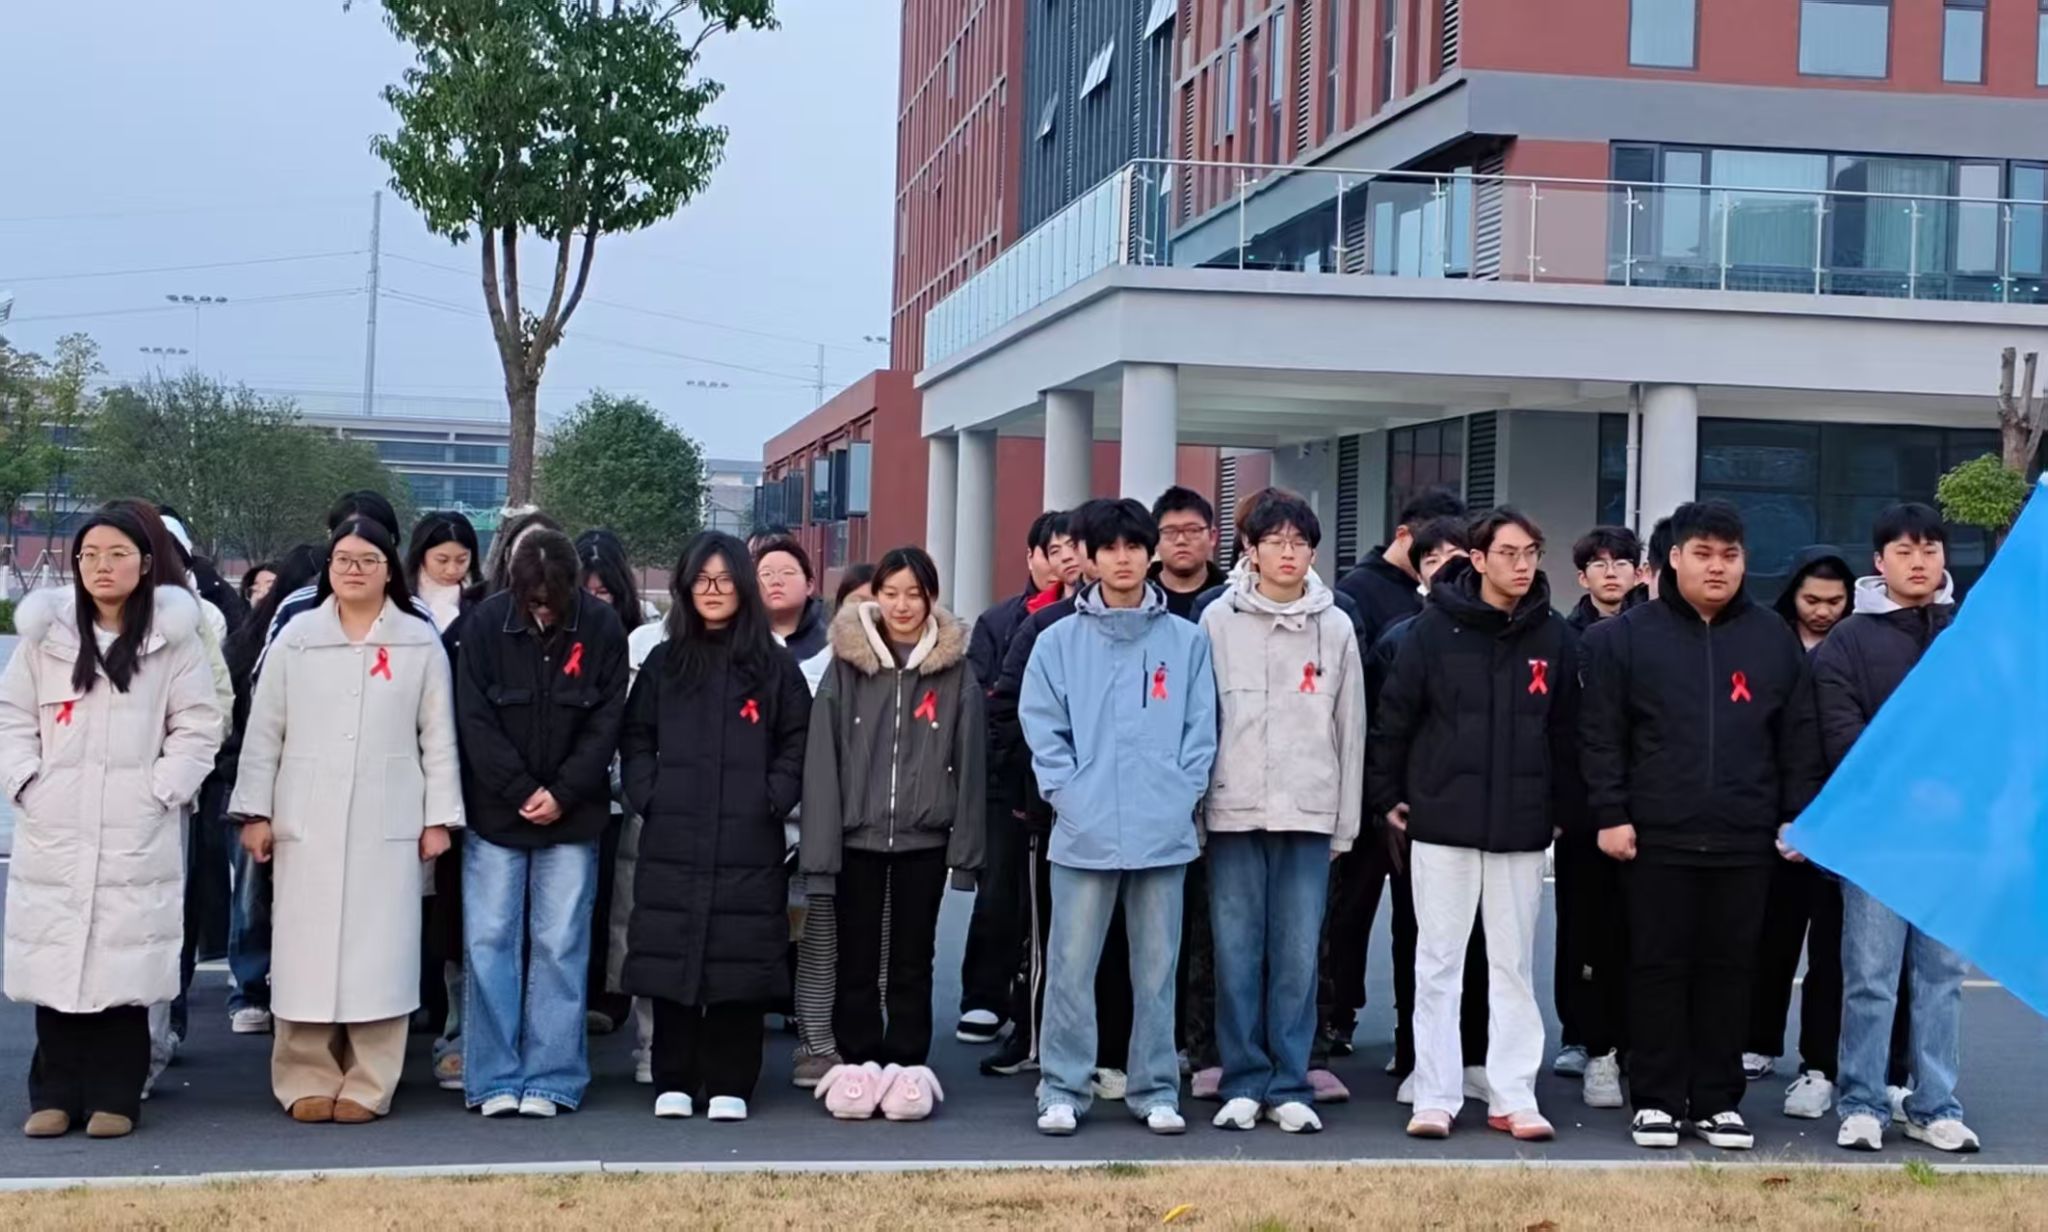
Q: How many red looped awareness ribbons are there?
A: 9